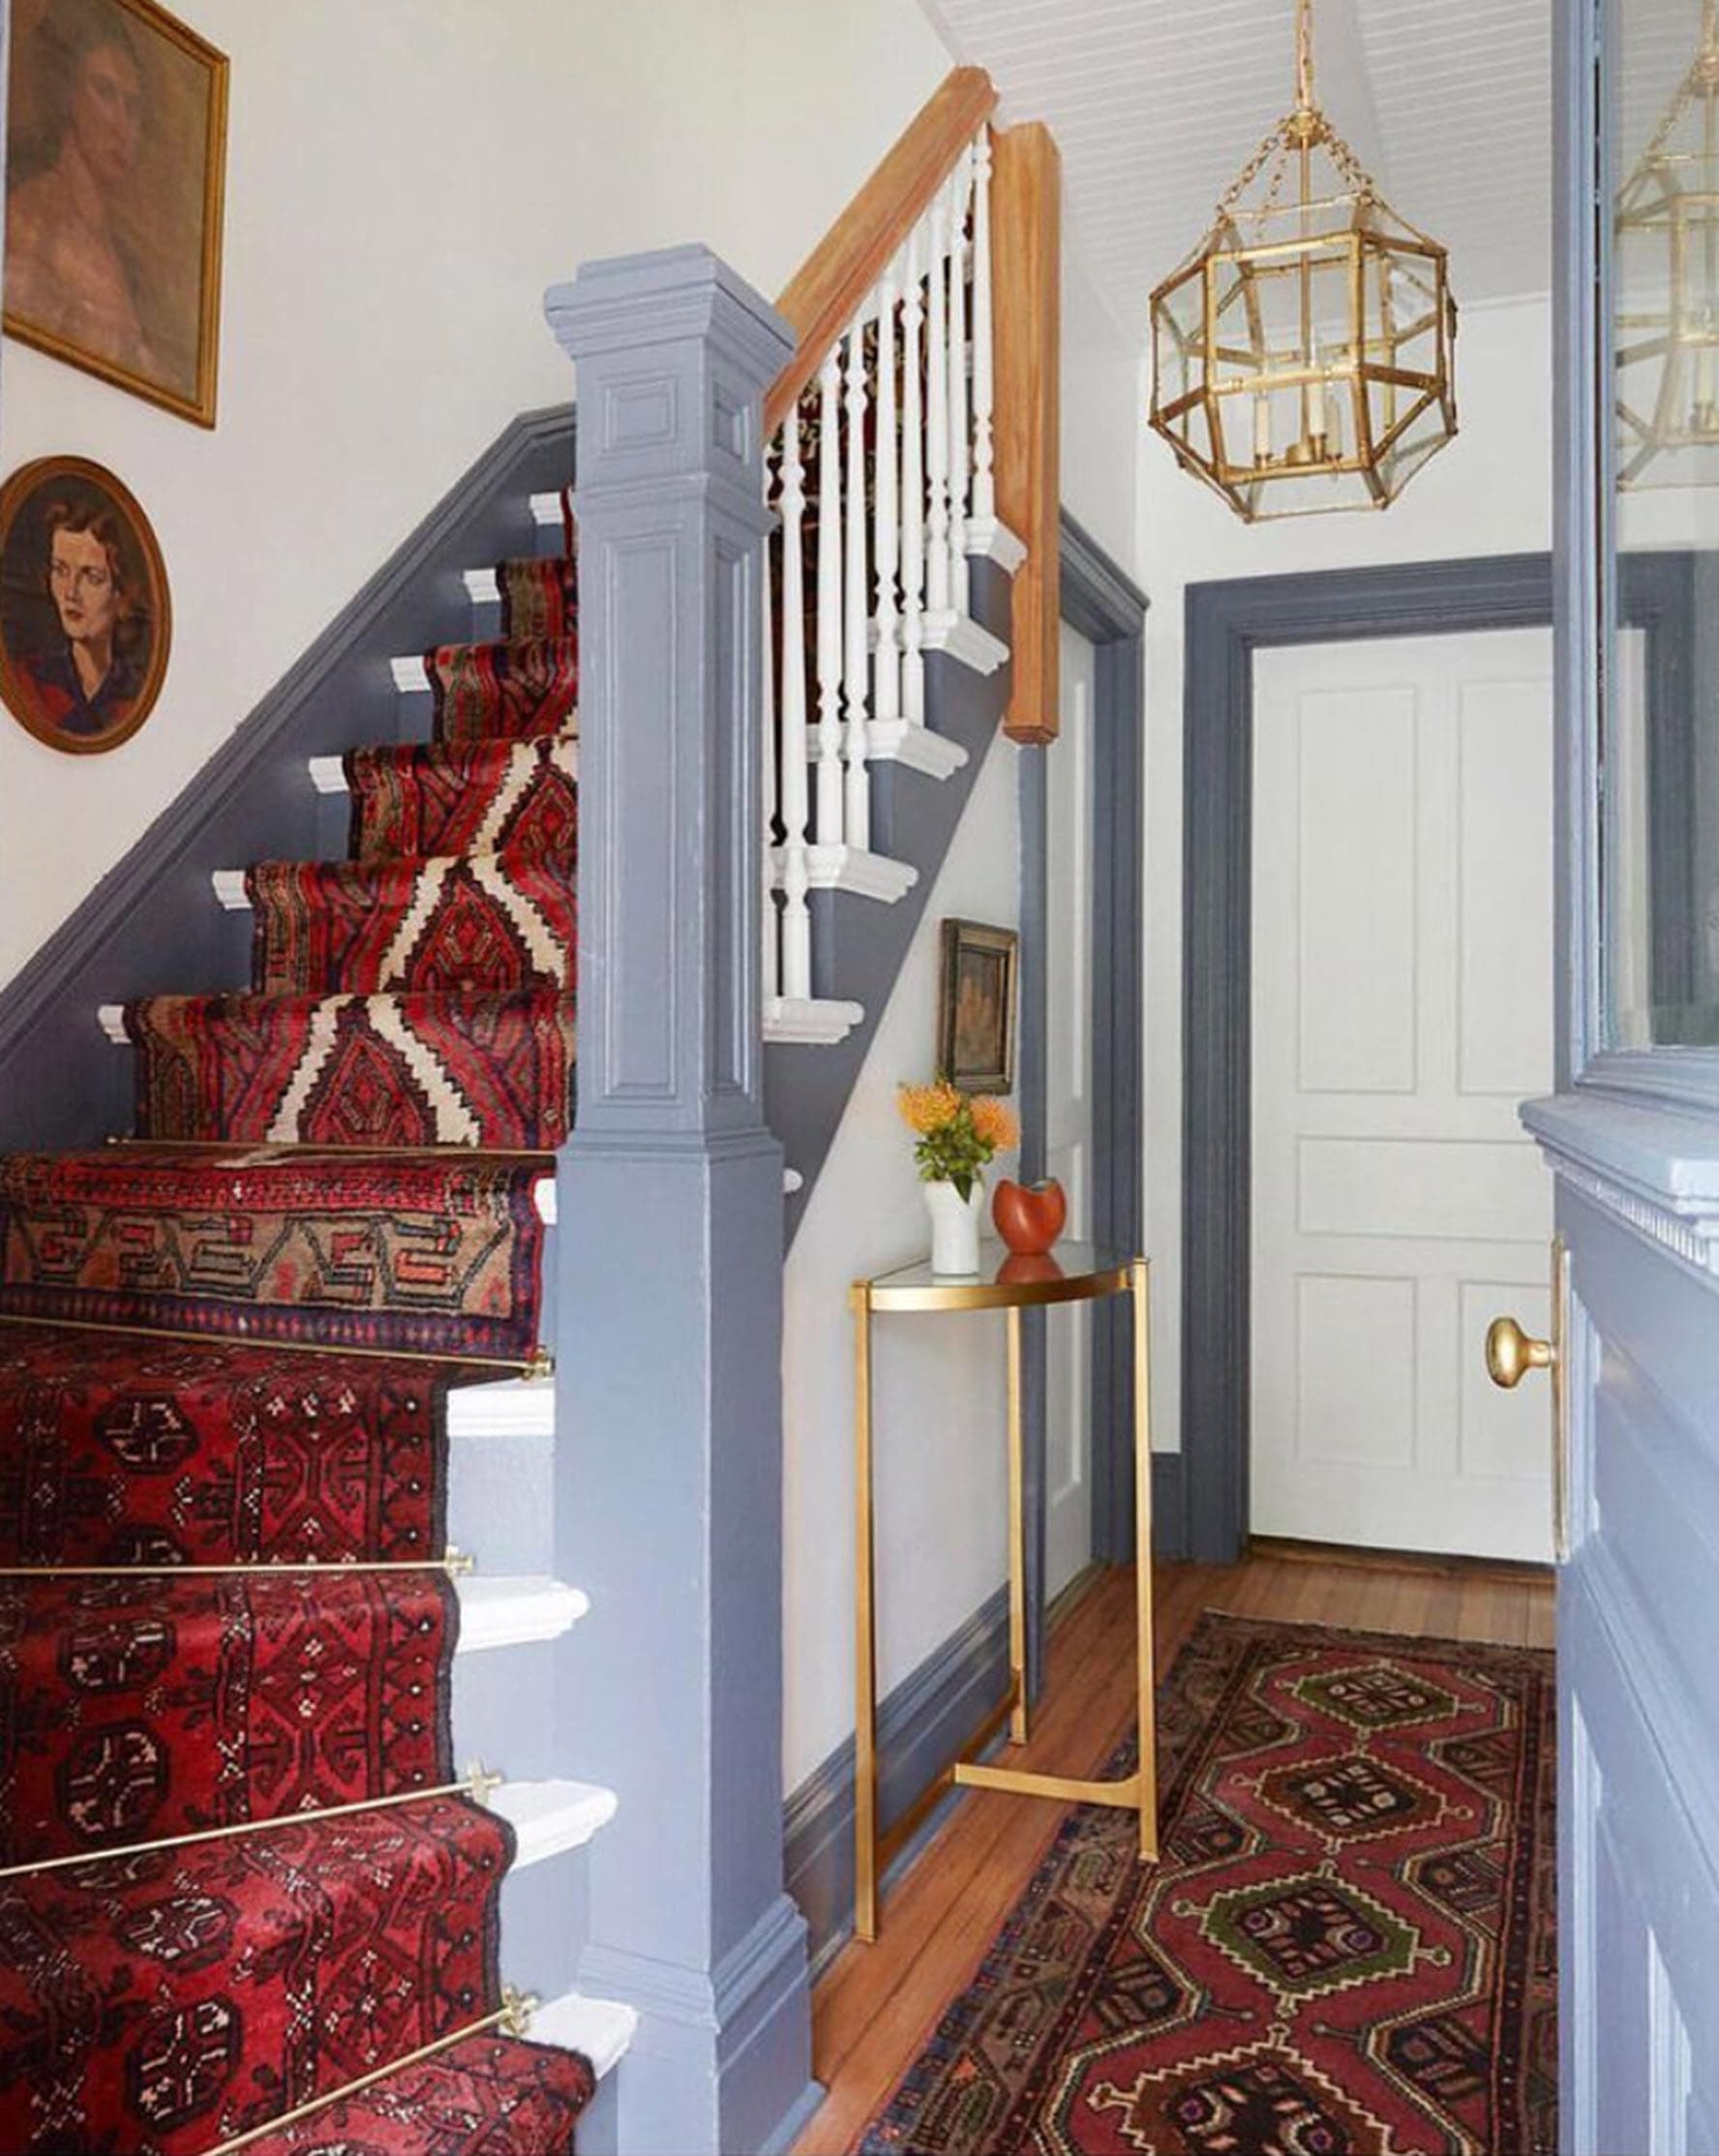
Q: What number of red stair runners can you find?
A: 2